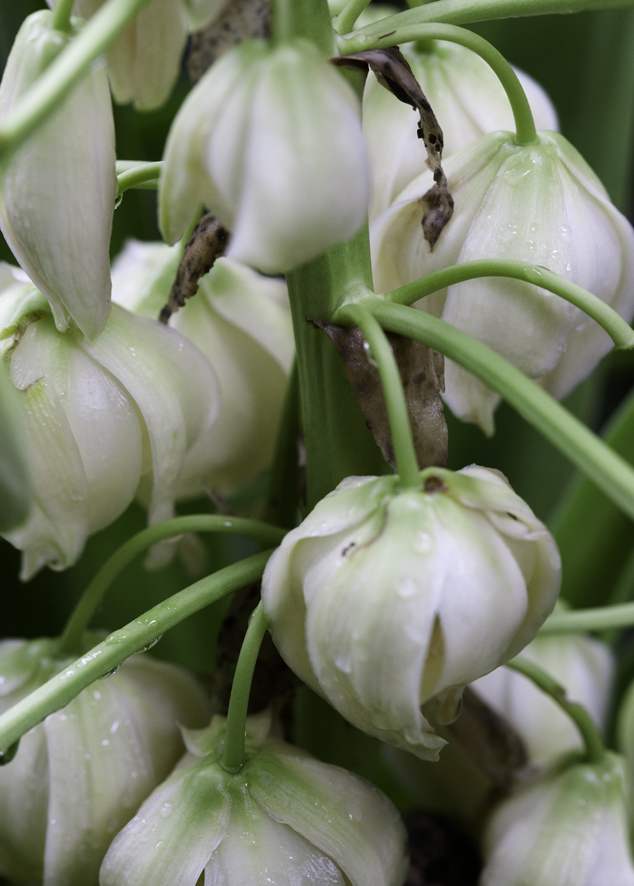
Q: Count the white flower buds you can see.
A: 12